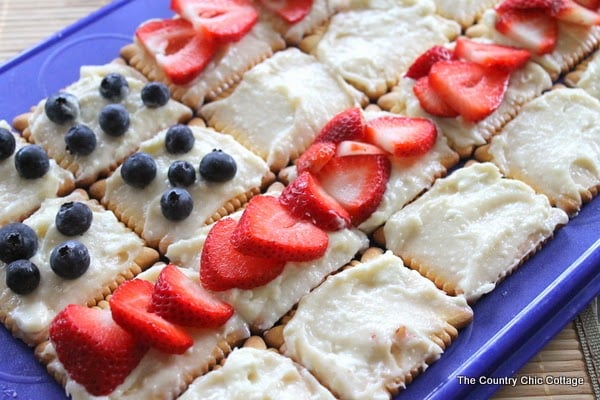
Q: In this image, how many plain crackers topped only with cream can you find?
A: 8